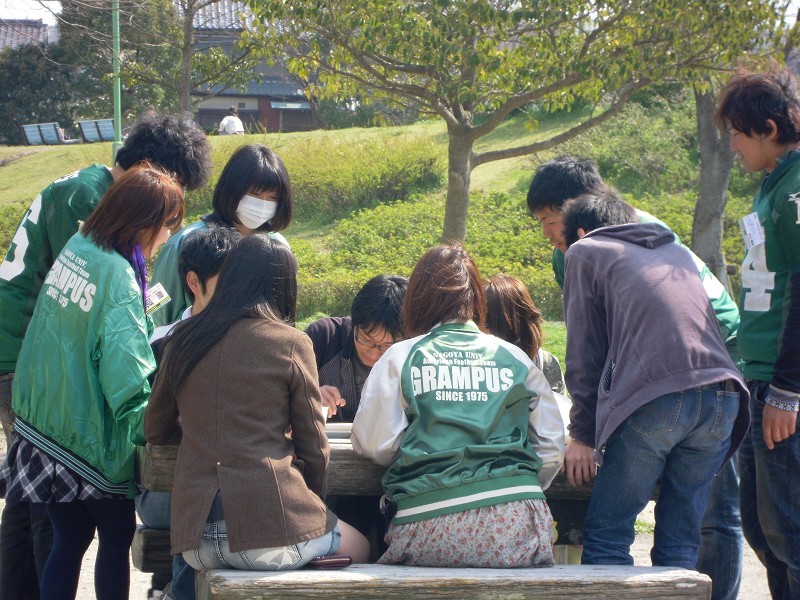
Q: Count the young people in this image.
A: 11